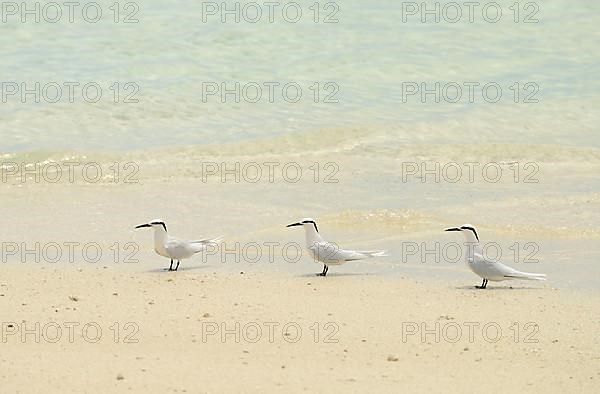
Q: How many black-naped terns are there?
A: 3